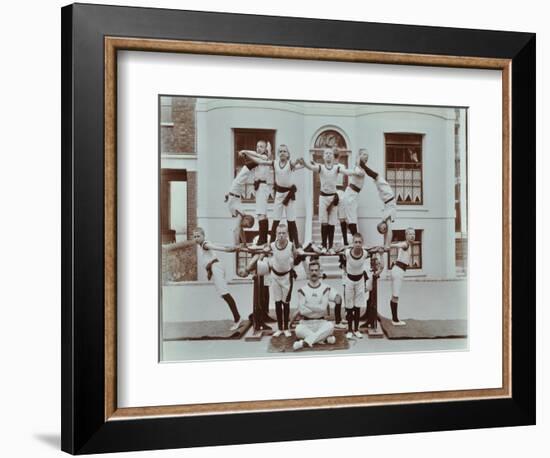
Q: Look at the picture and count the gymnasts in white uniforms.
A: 11